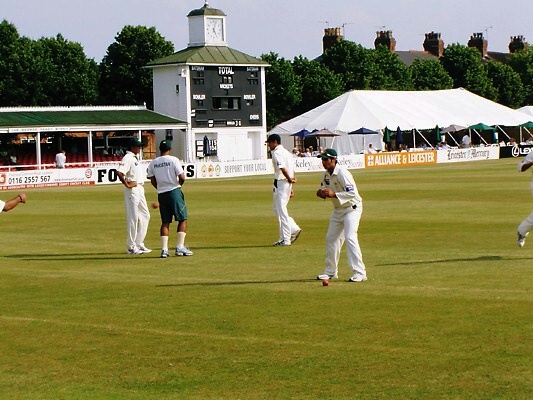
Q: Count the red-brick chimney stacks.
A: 5